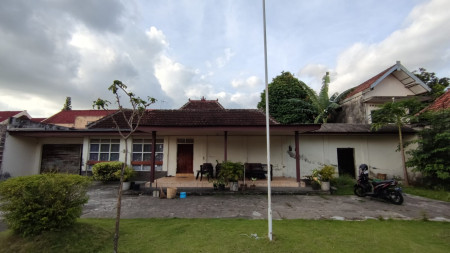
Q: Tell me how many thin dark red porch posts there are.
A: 3